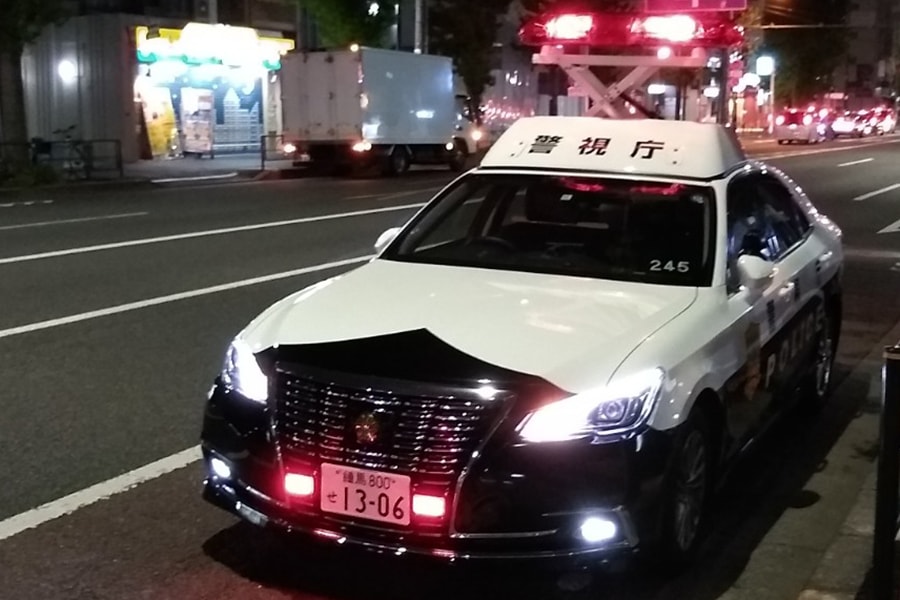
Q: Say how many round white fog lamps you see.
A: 2